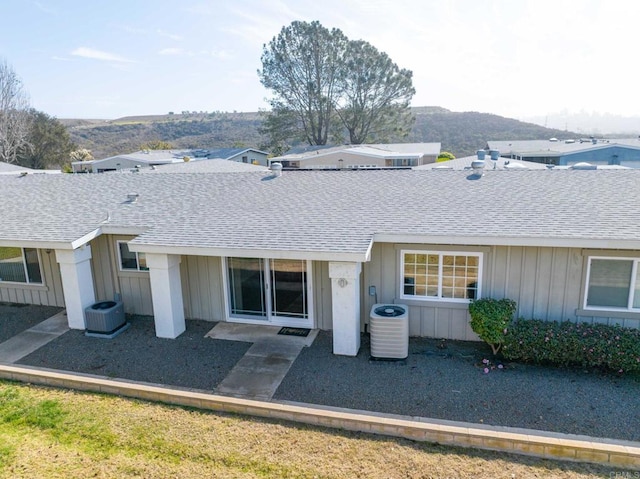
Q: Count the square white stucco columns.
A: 3